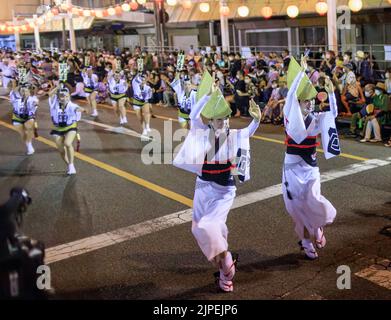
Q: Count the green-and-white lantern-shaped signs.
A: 6